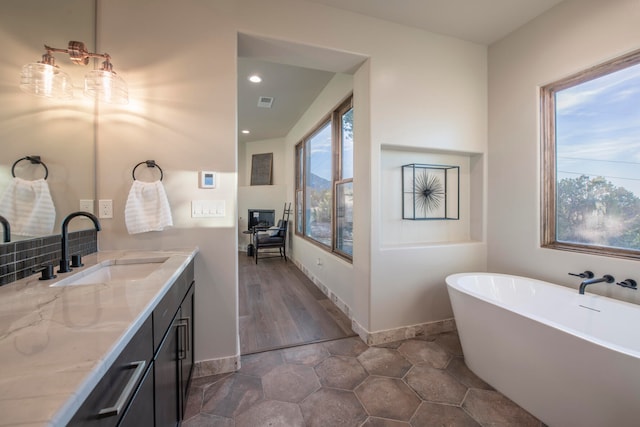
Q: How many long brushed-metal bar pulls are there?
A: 3